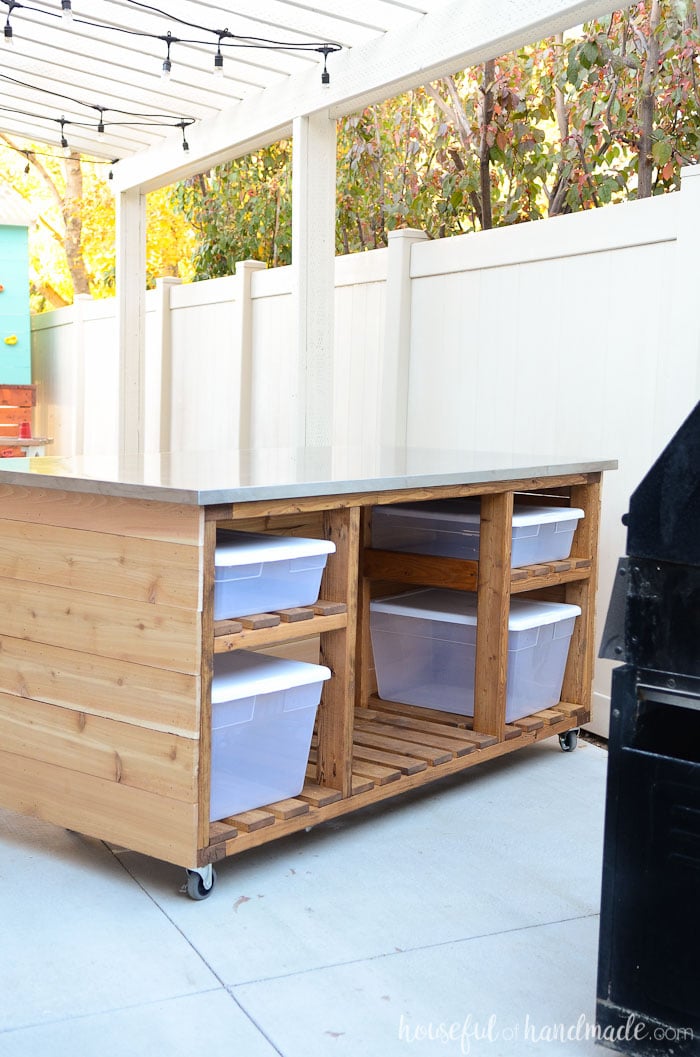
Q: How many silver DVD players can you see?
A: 0